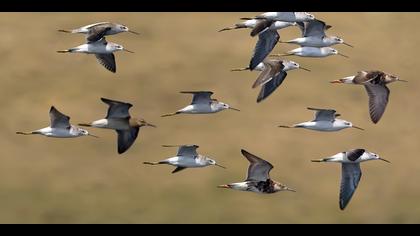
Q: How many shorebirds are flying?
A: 15